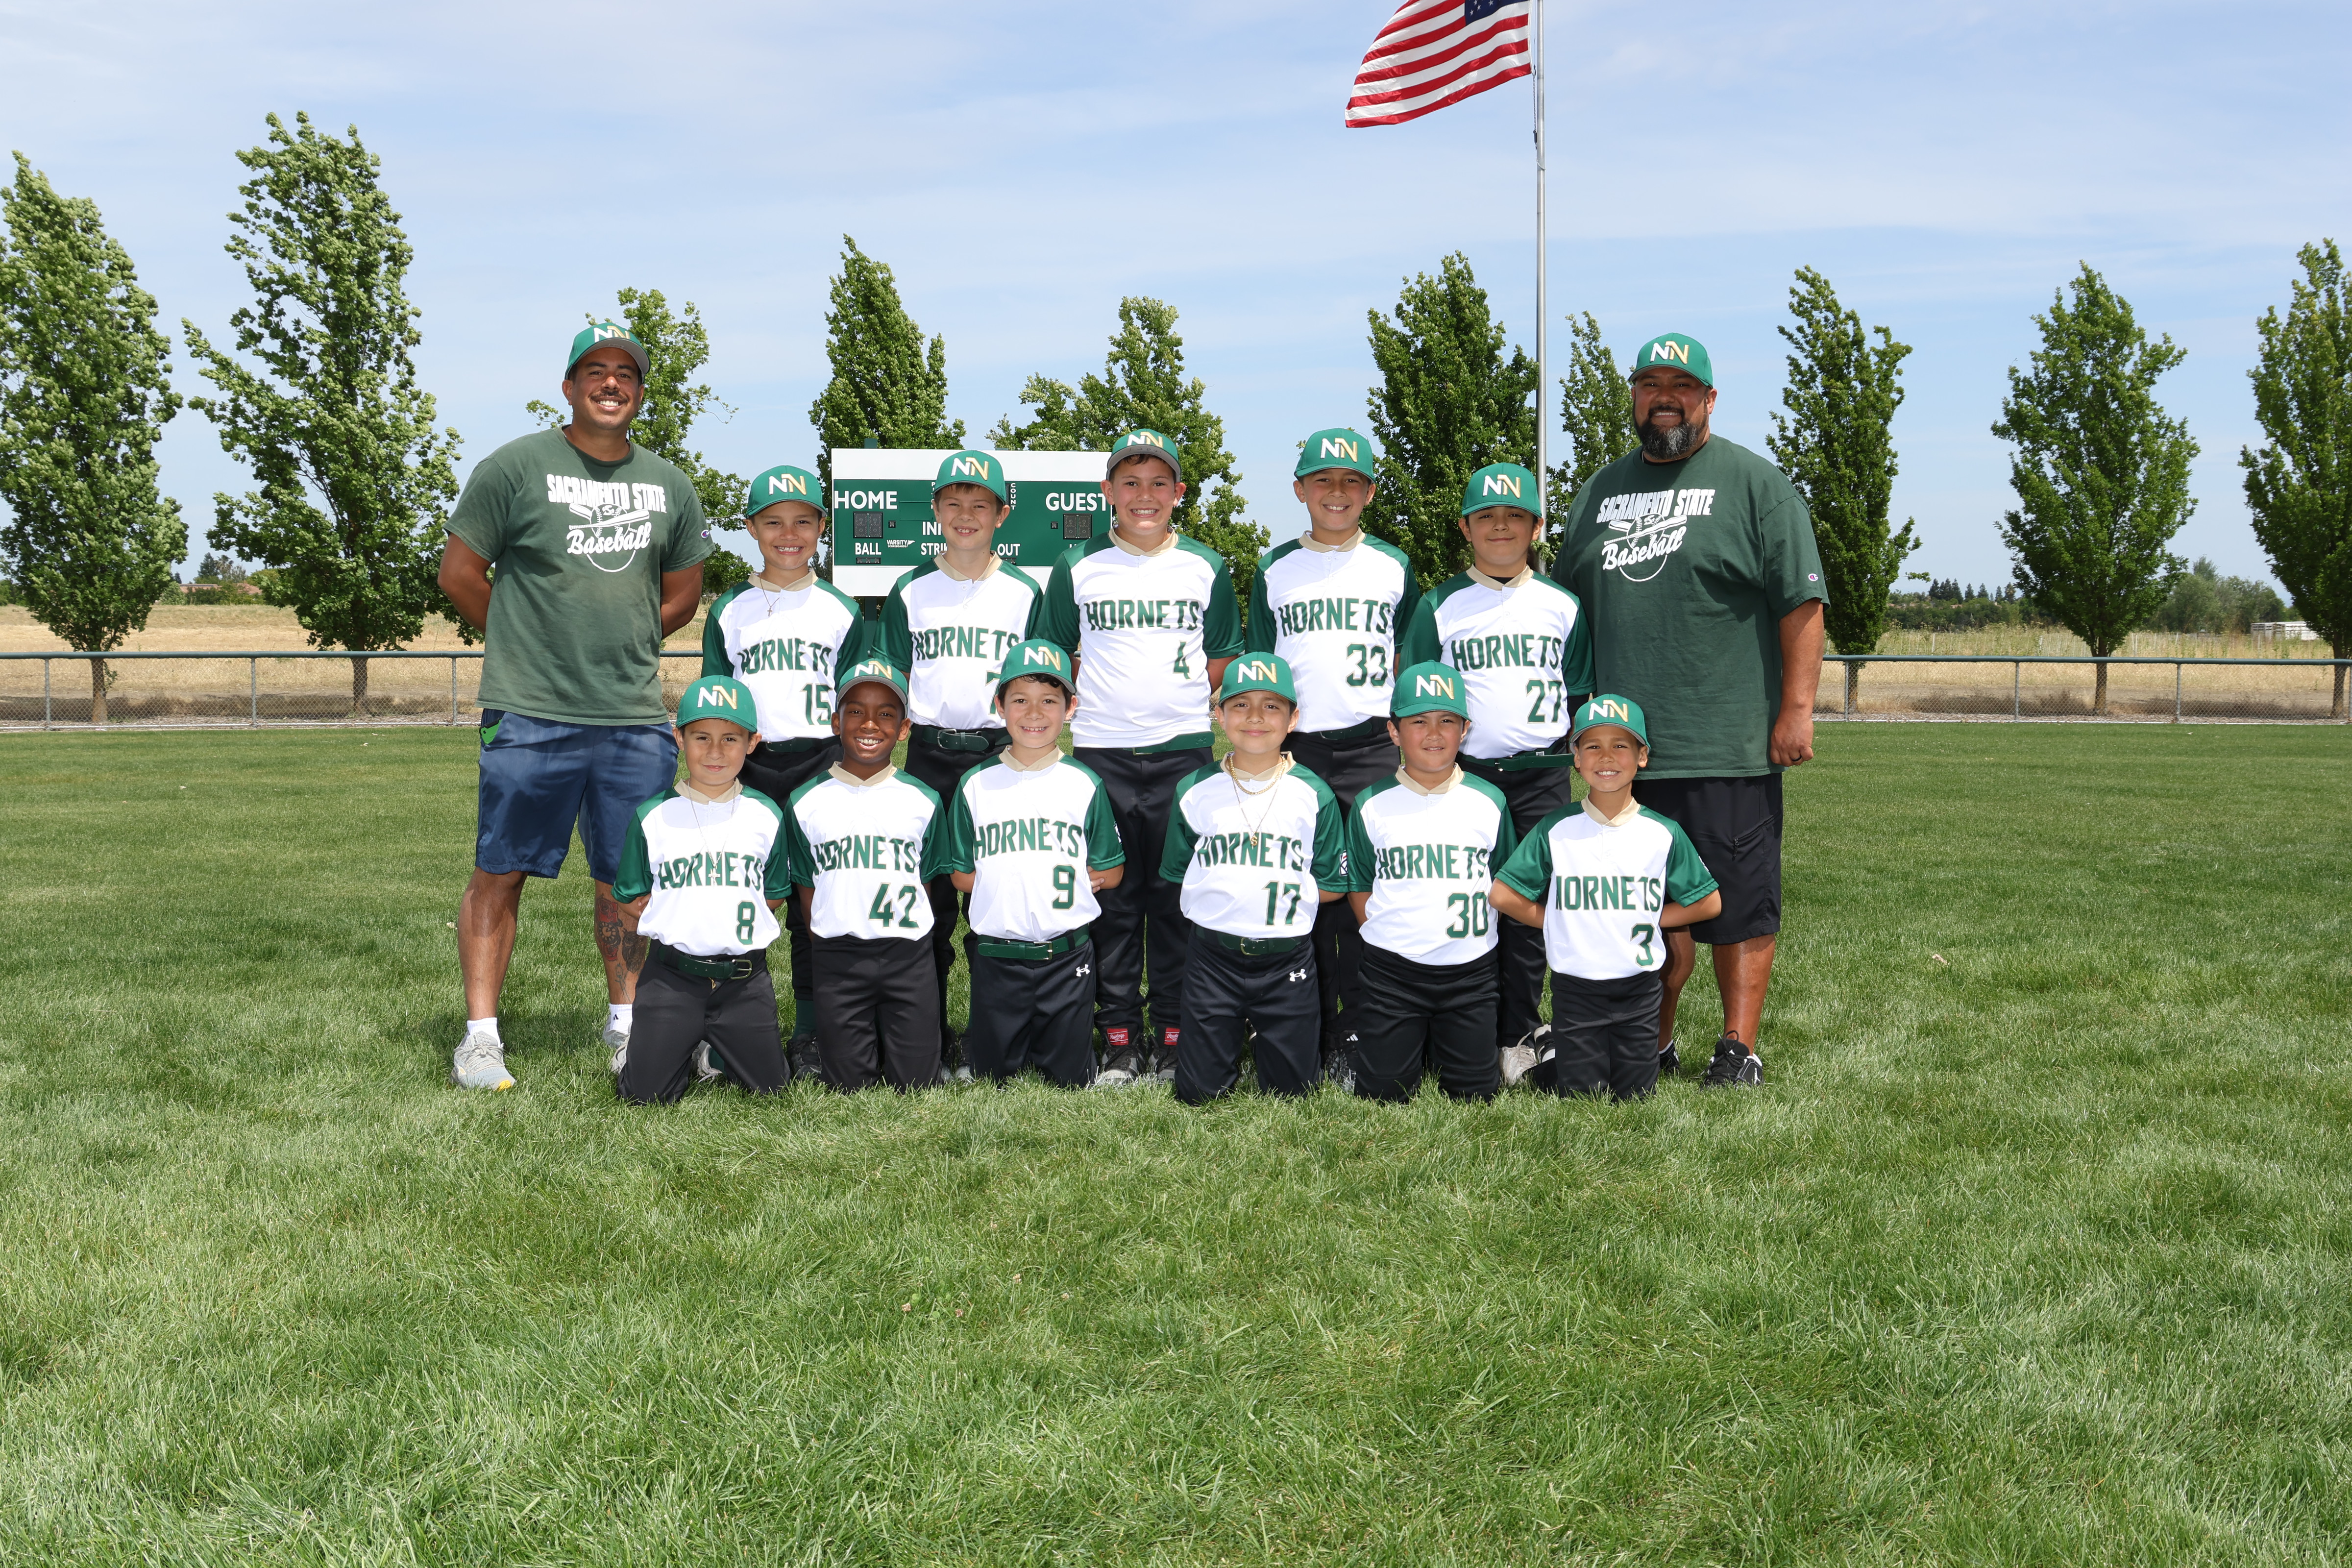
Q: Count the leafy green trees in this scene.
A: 10